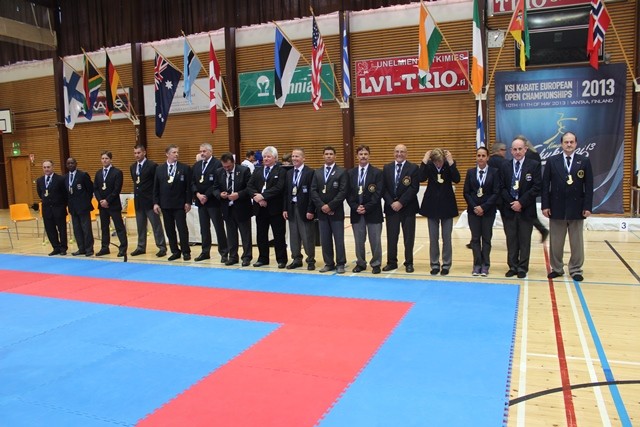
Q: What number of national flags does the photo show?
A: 14